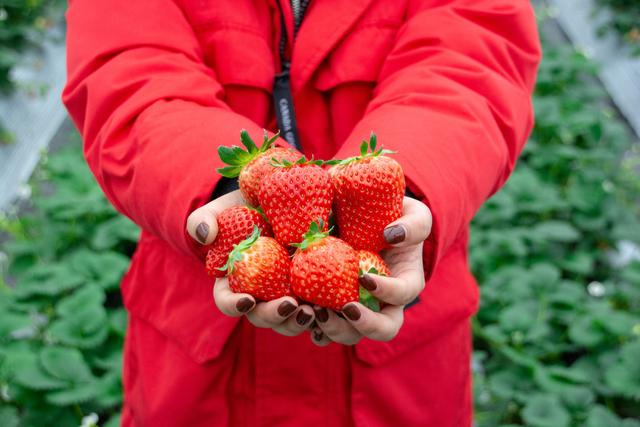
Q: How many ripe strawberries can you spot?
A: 7